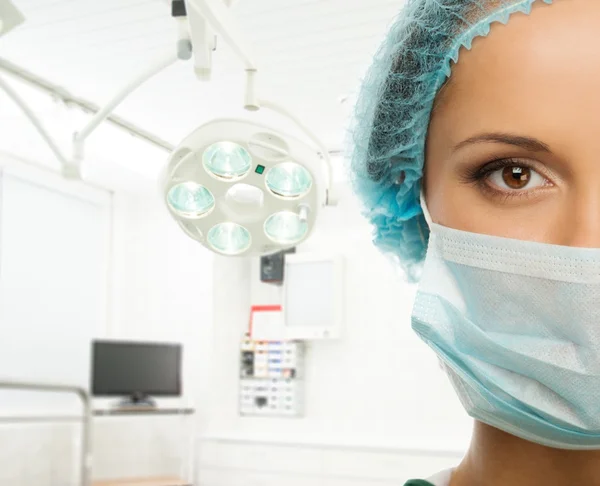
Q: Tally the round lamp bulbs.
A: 5